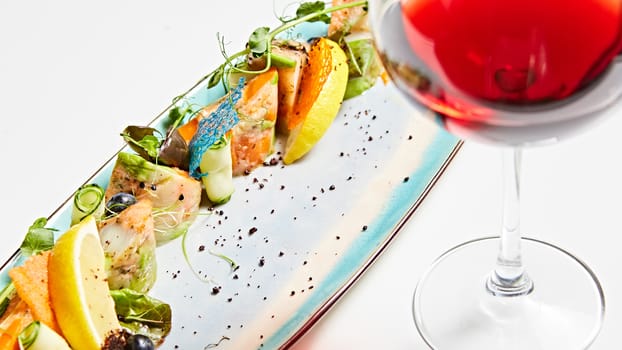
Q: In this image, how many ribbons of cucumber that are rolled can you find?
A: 3